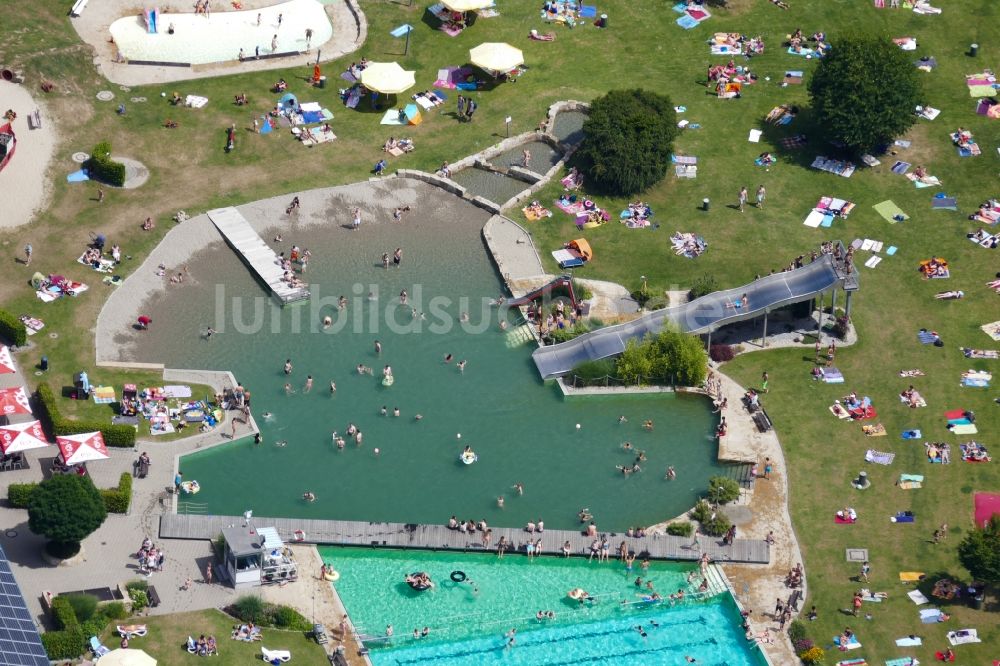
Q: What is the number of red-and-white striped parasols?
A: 4